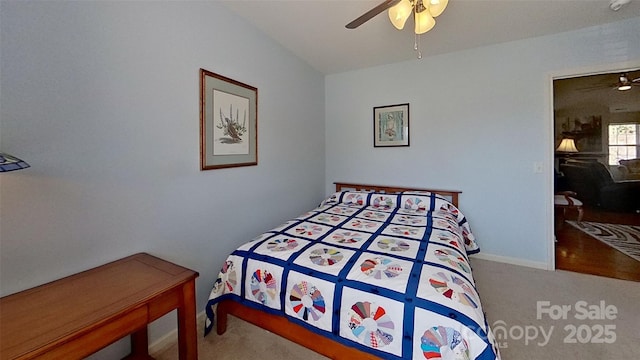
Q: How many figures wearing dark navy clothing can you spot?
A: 0